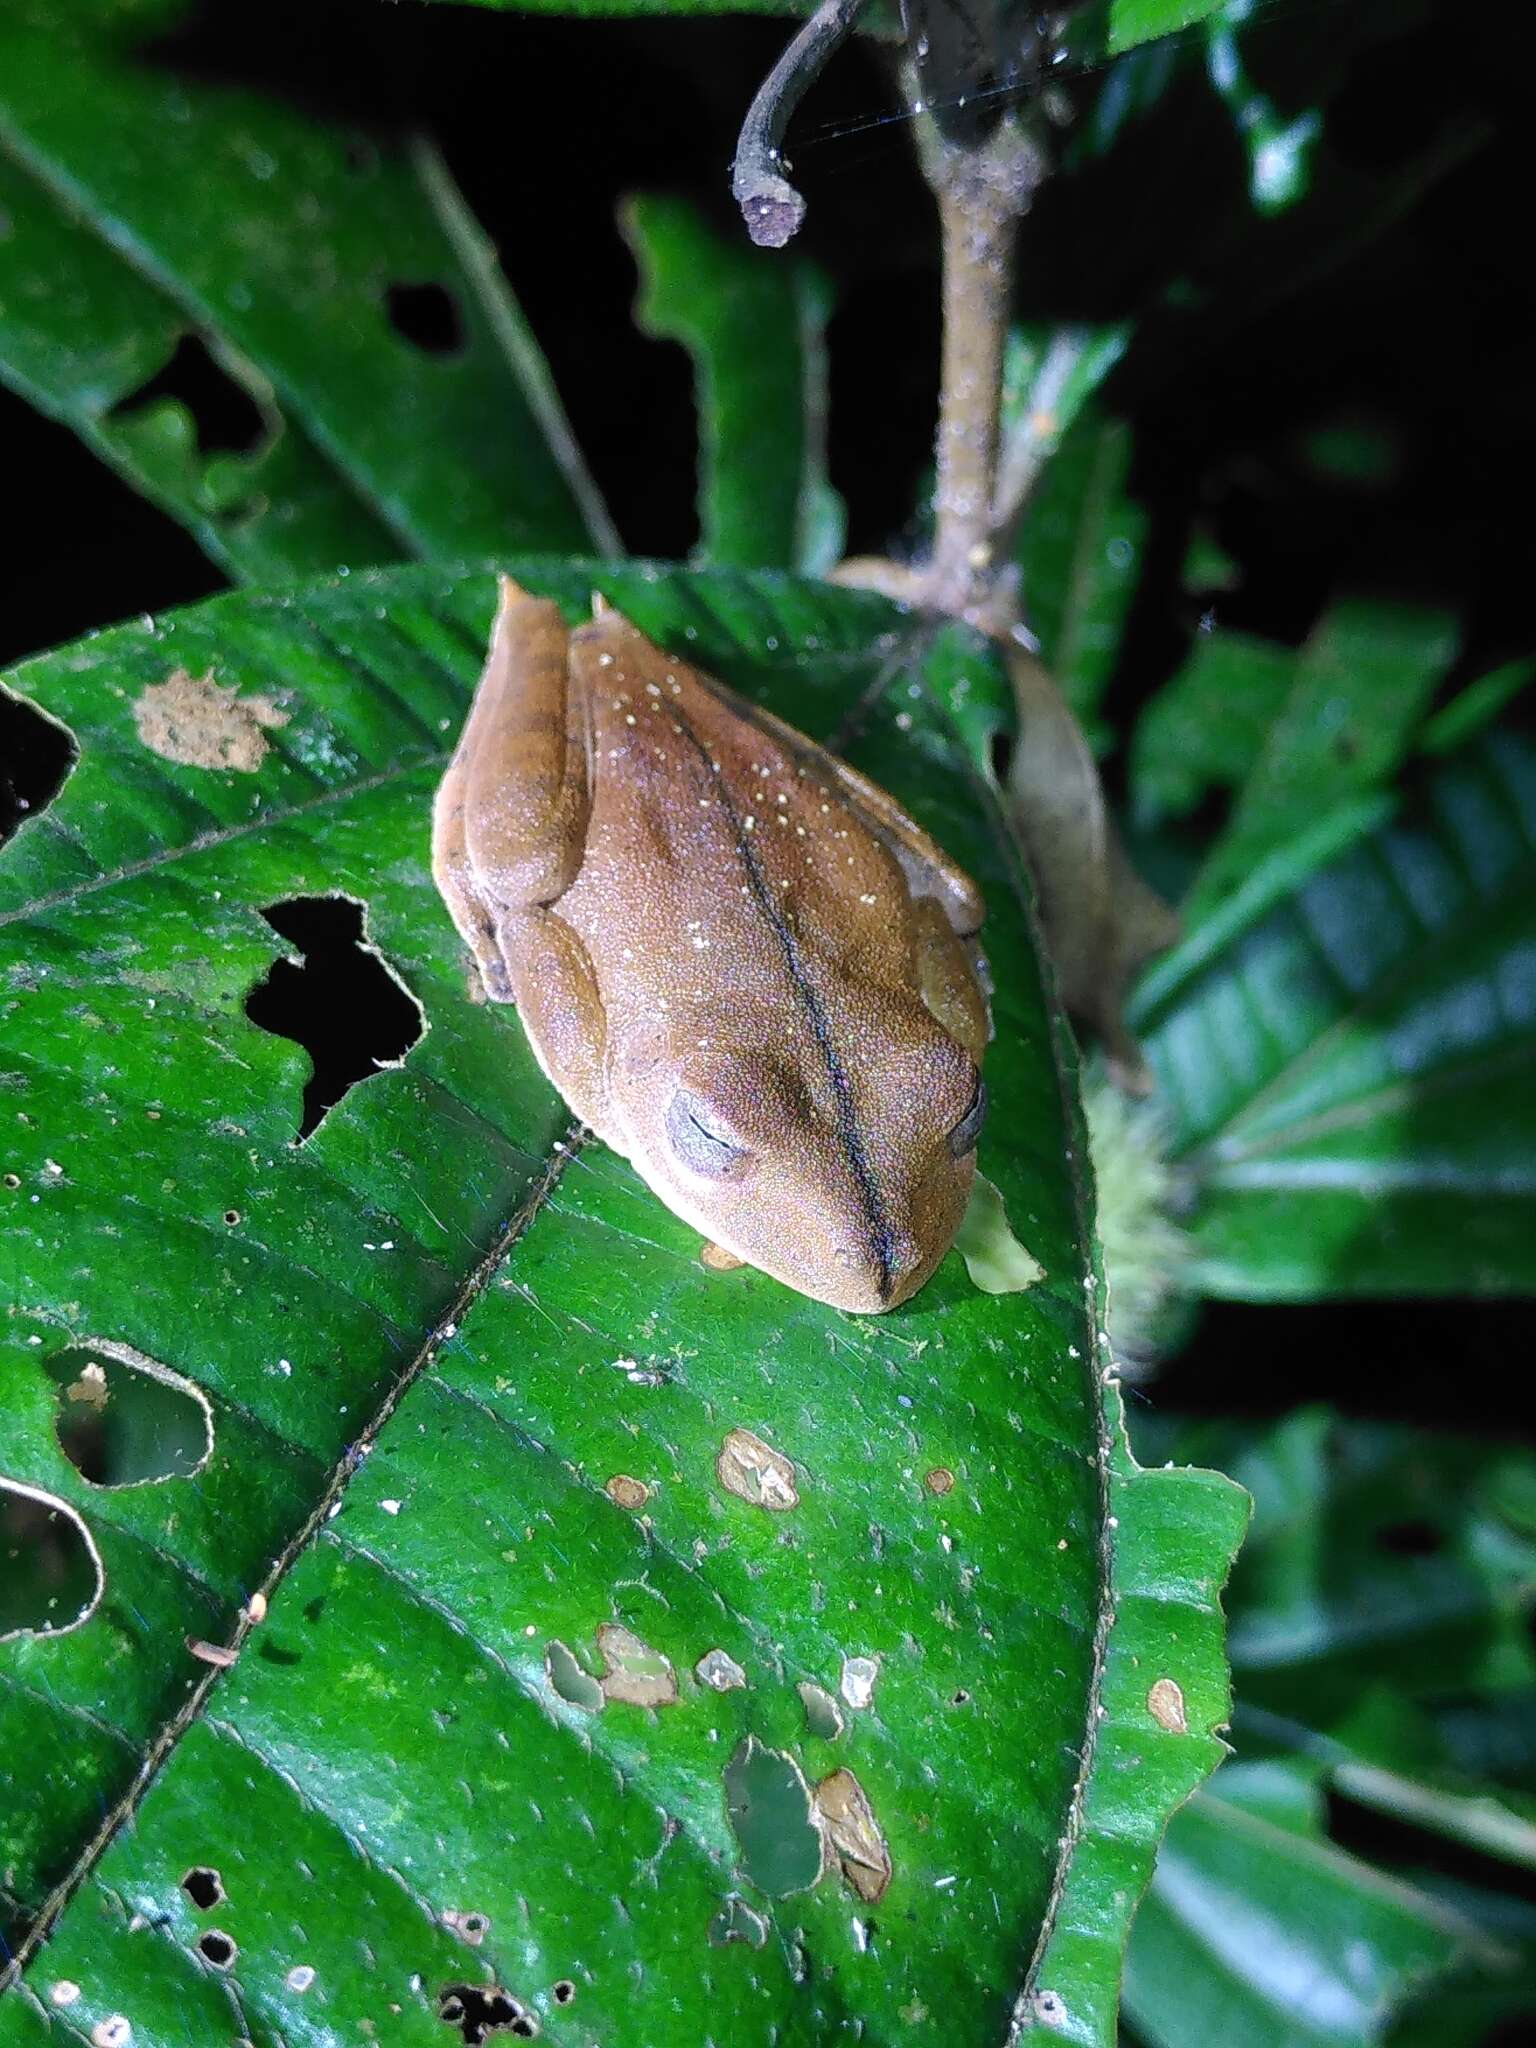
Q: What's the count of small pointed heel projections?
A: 2